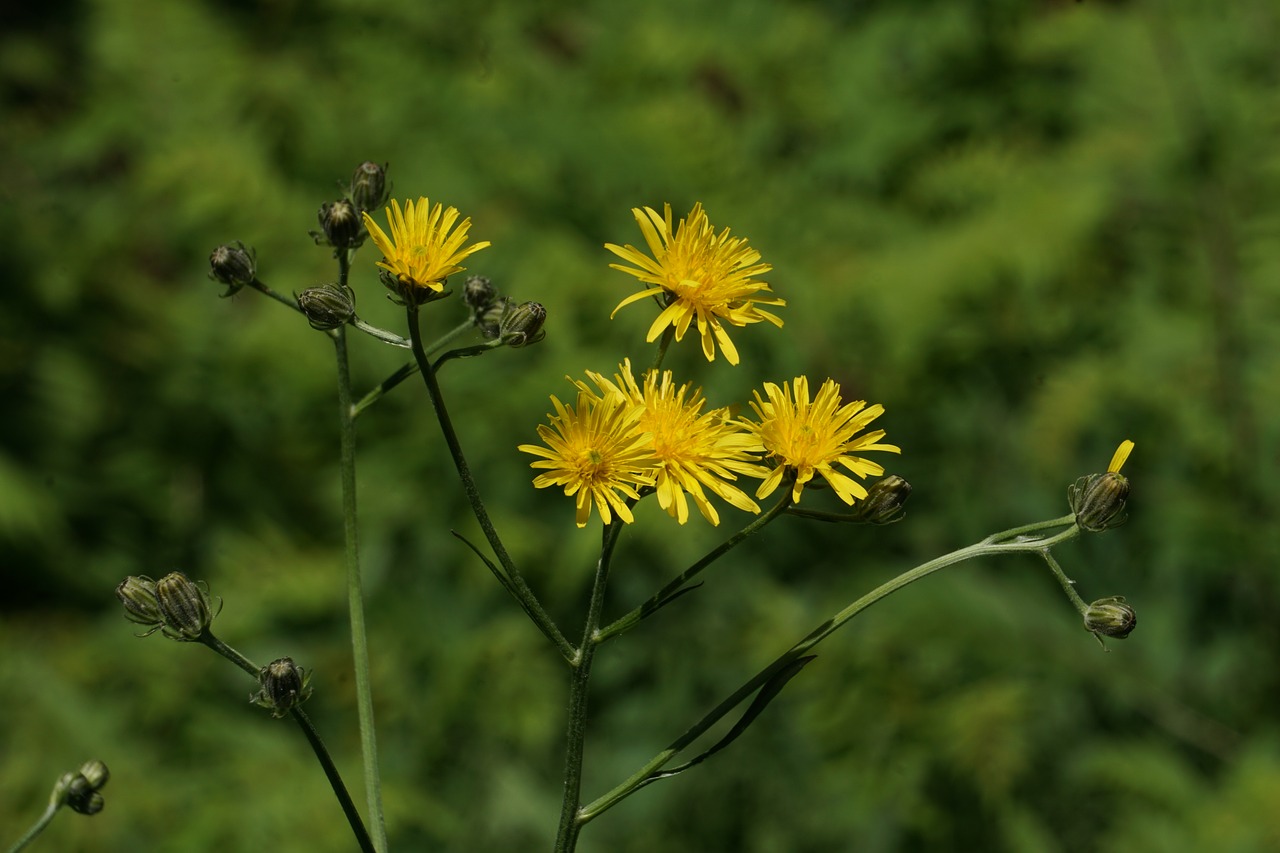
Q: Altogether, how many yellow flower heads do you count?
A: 5